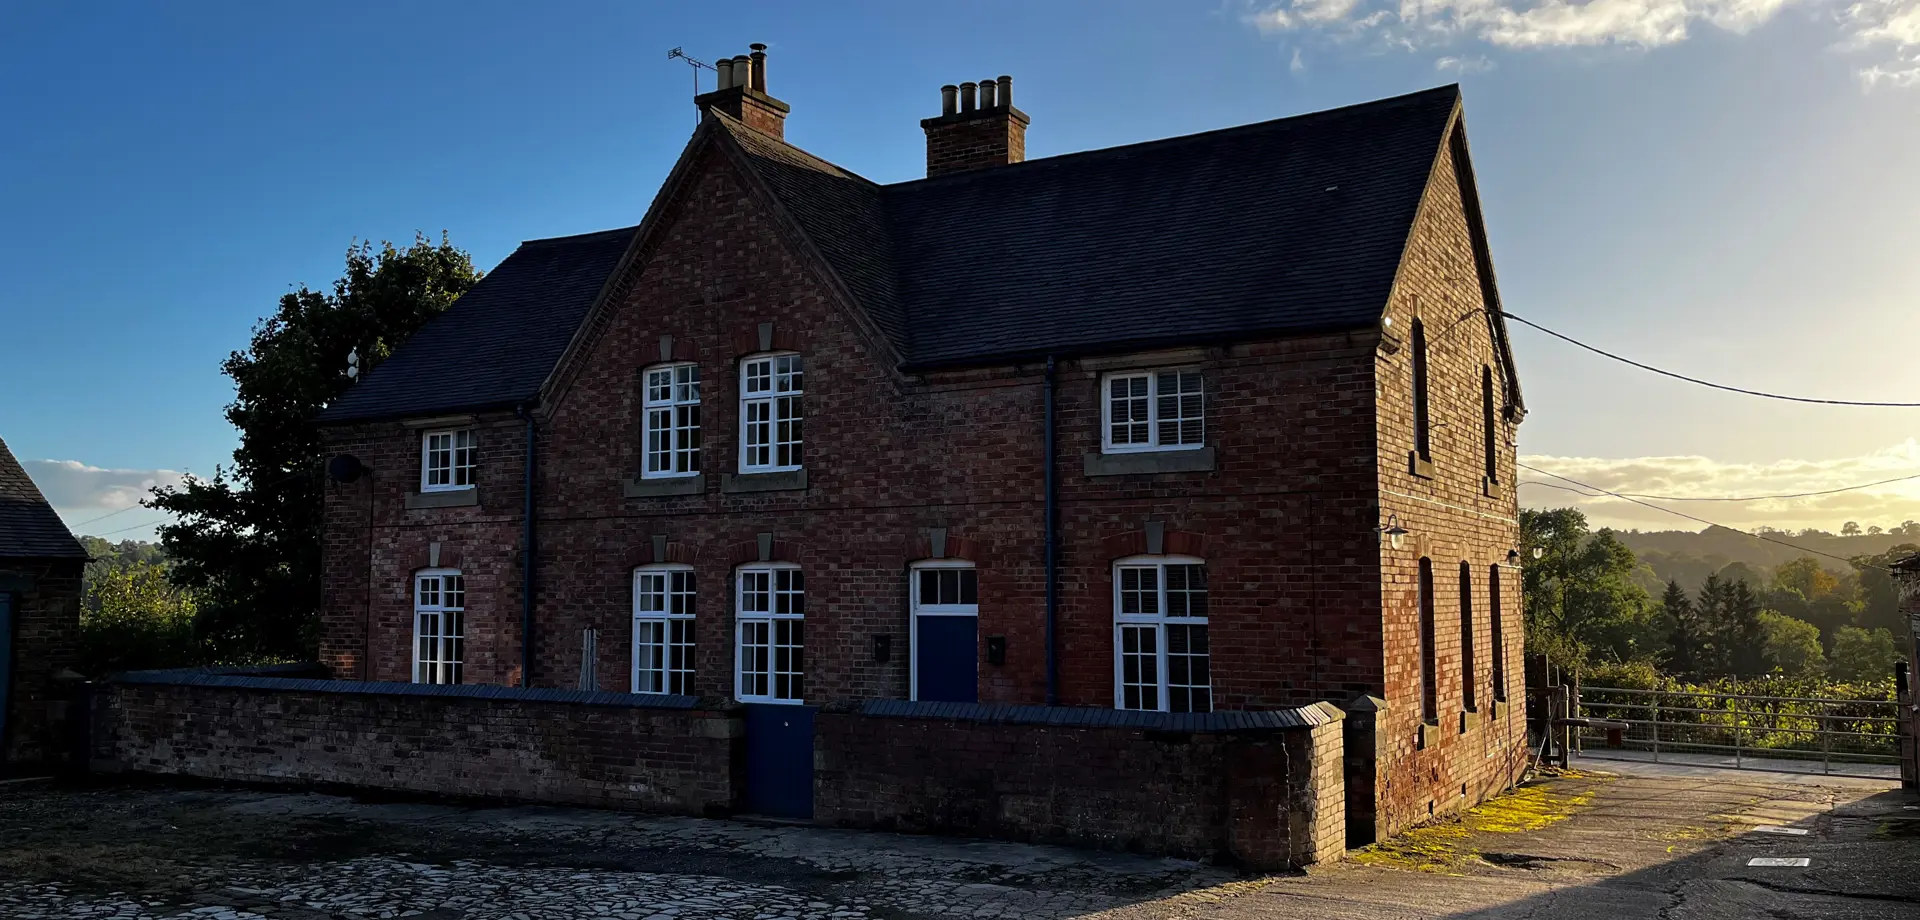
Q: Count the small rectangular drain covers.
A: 2